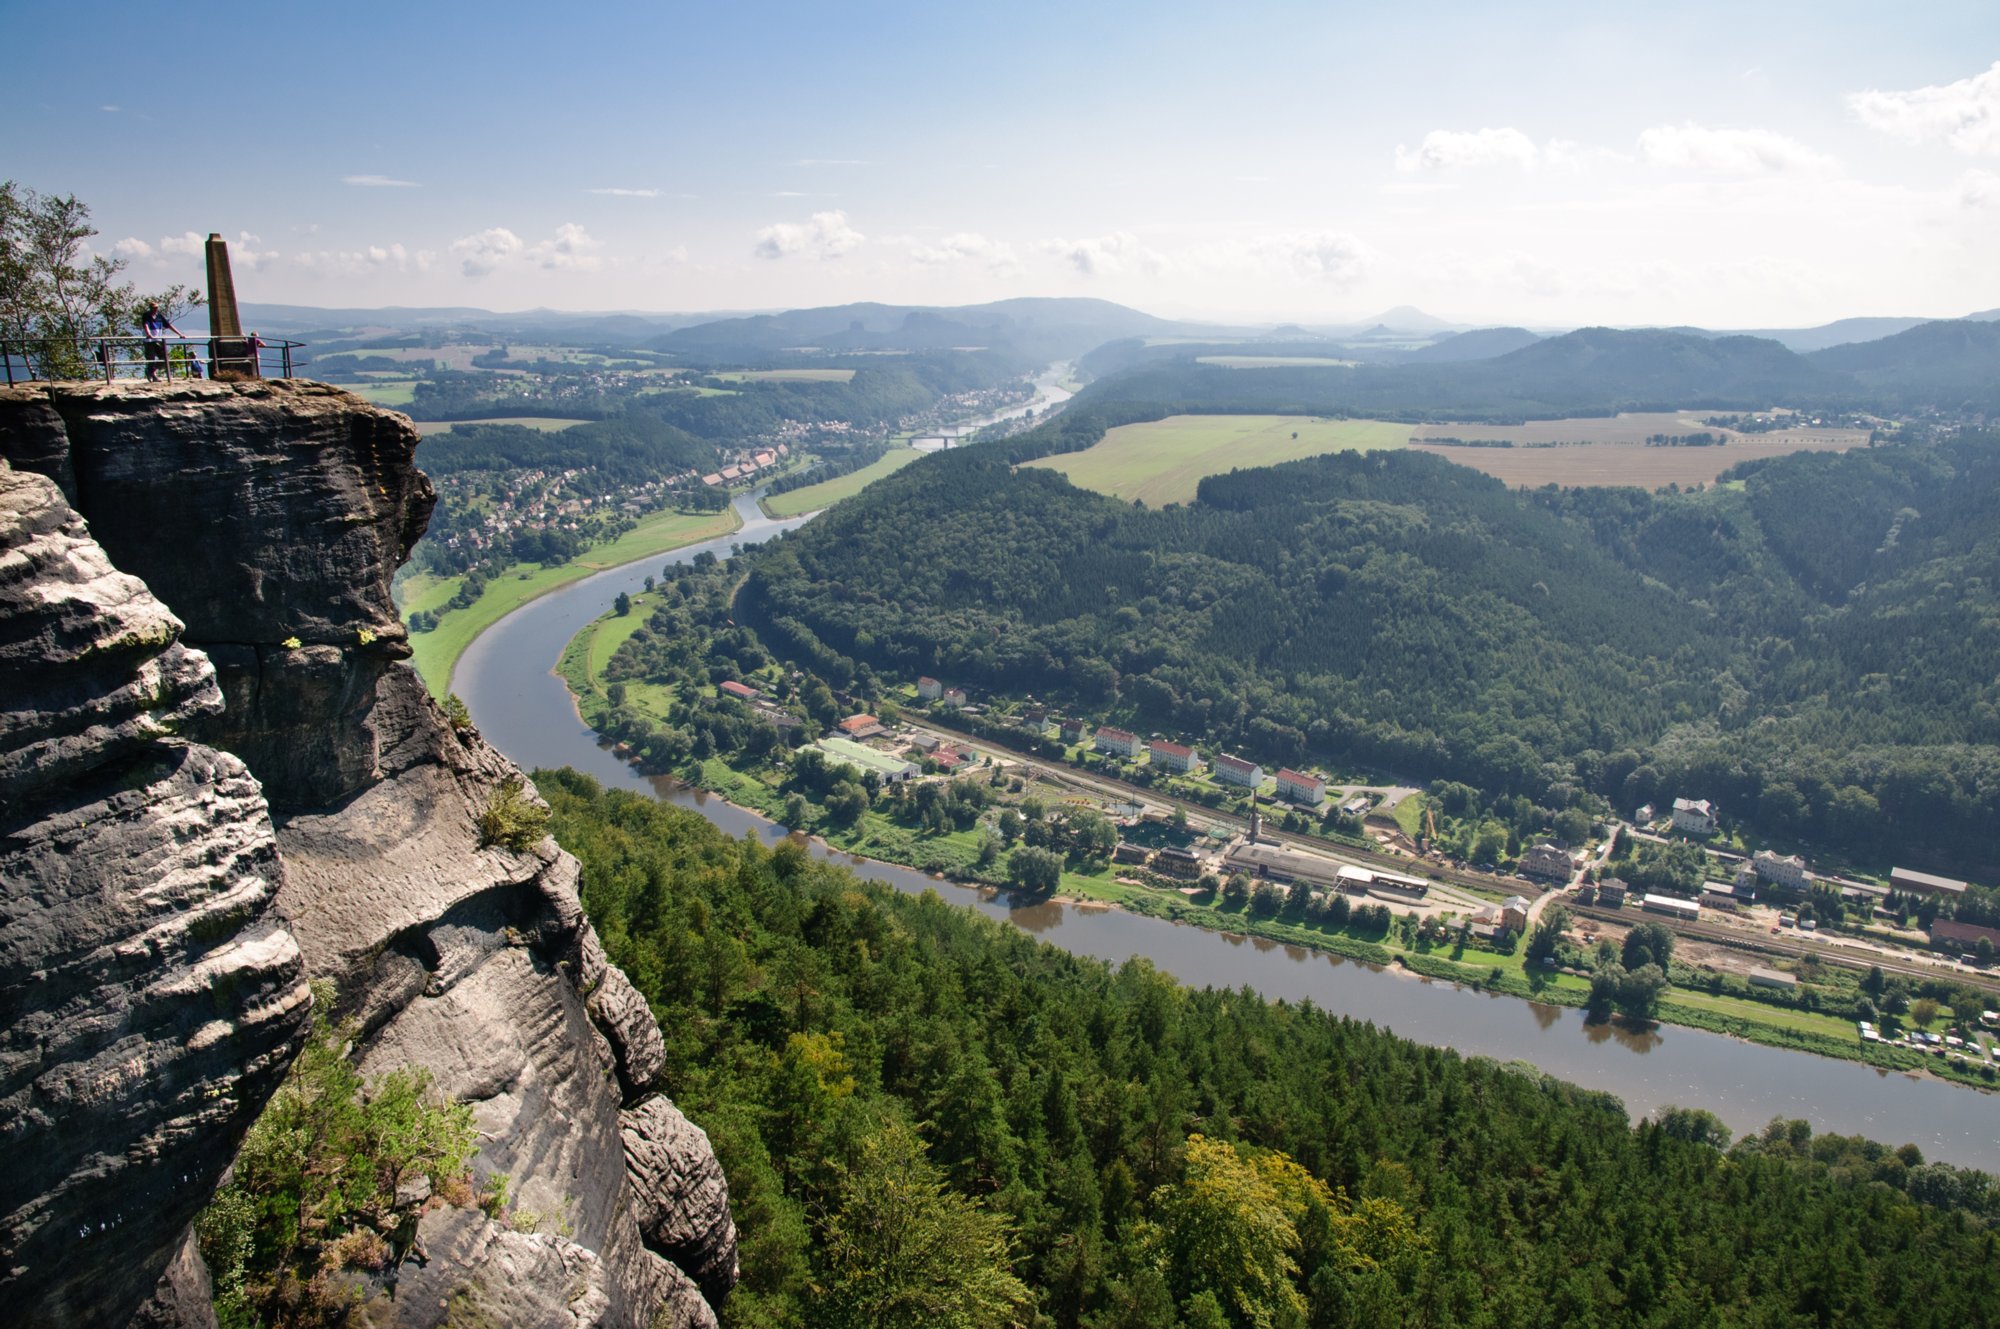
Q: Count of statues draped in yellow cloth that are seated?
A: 0